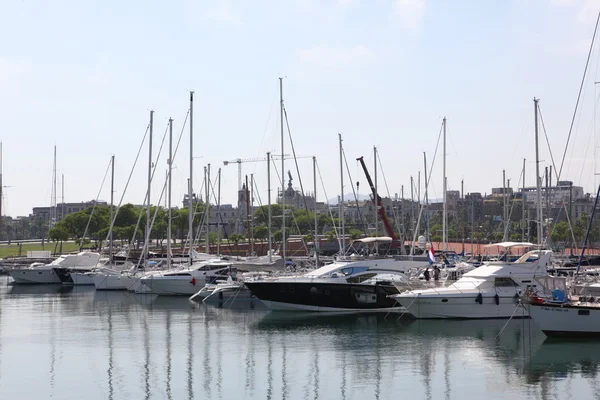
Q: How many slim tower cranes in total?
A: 1